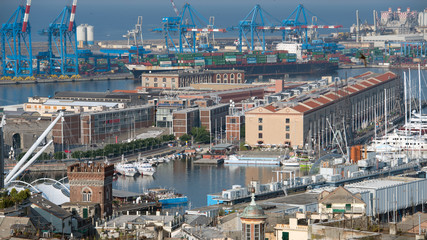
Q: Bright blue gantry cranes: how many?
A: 5